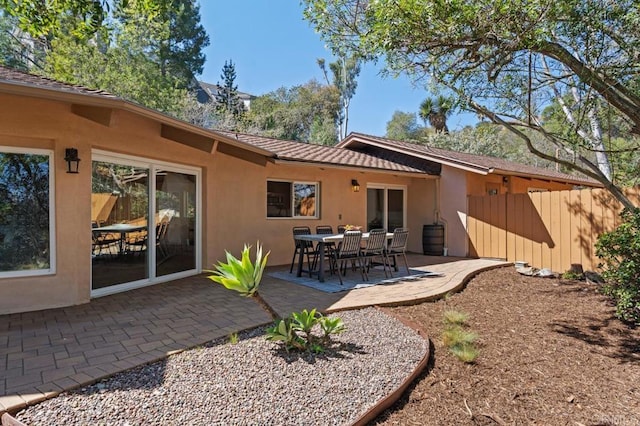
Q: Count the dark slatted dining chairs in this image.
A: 6